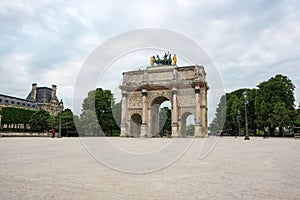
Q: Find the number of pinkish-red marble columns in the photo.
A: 4